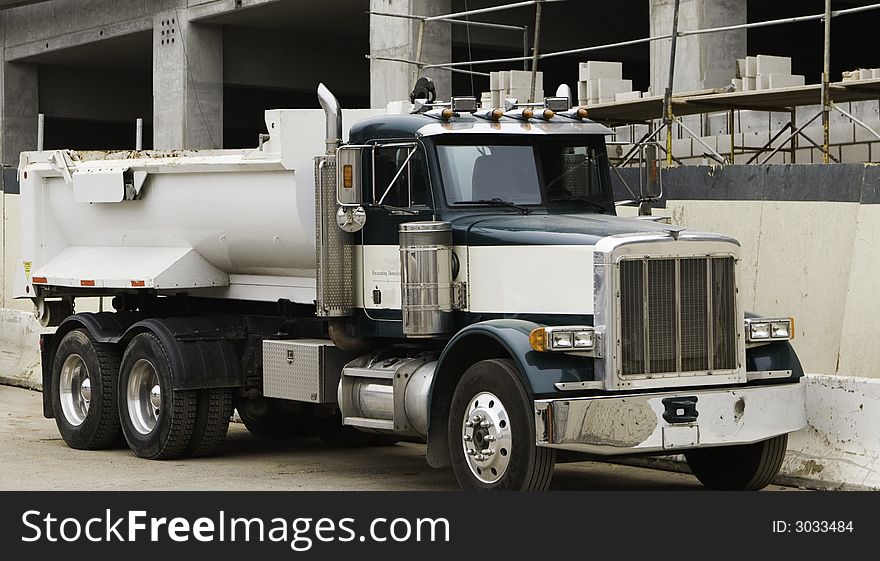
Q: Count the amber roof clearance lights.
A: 5